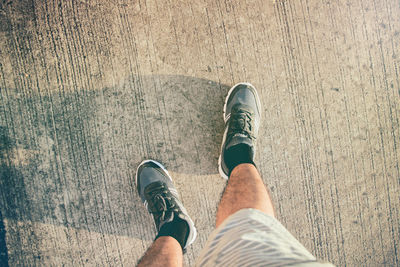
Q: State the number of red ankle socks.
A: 0